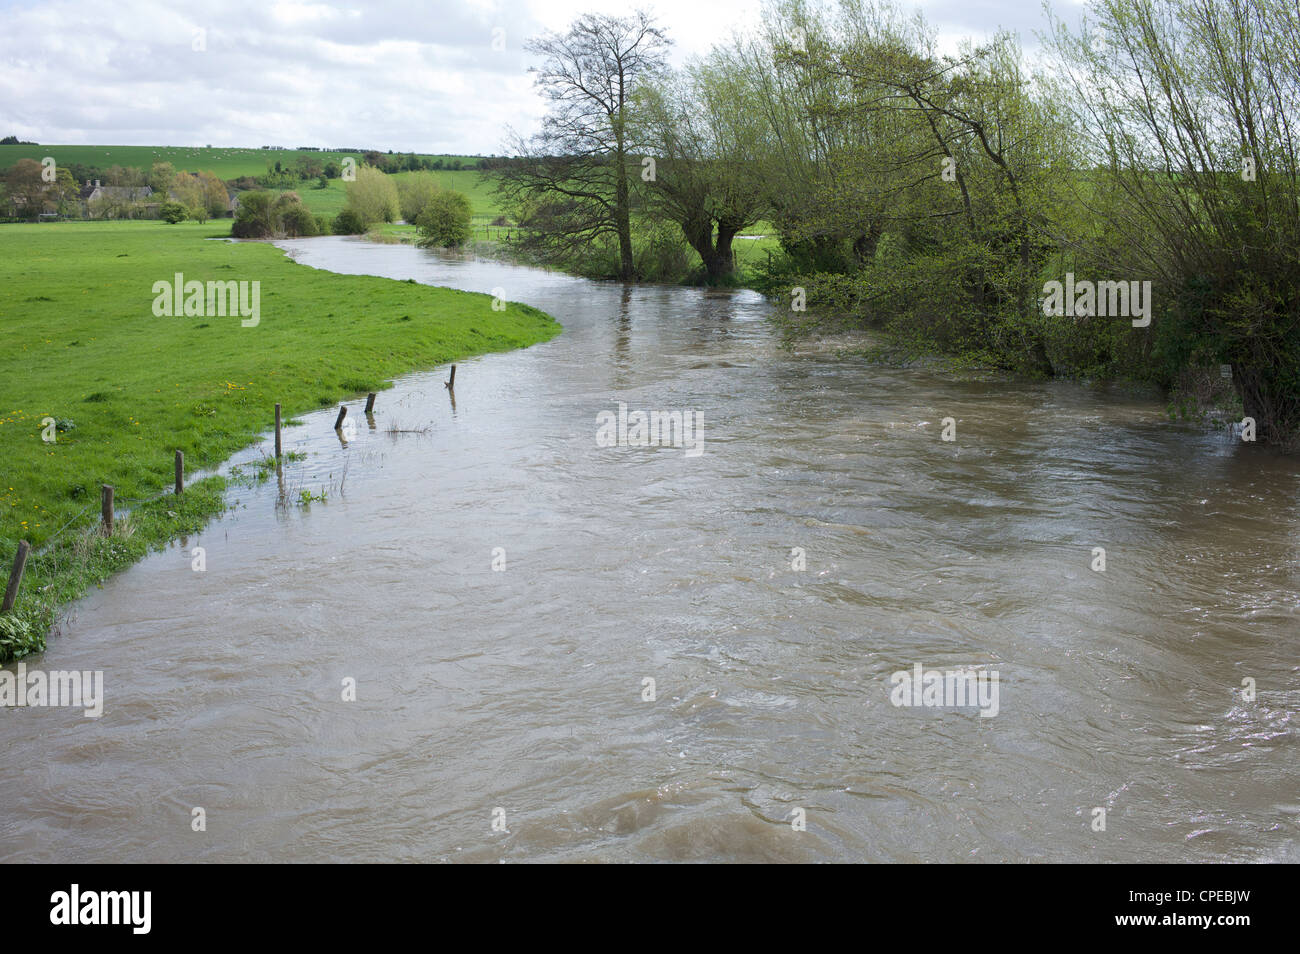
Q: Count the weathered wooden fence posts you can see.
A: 7